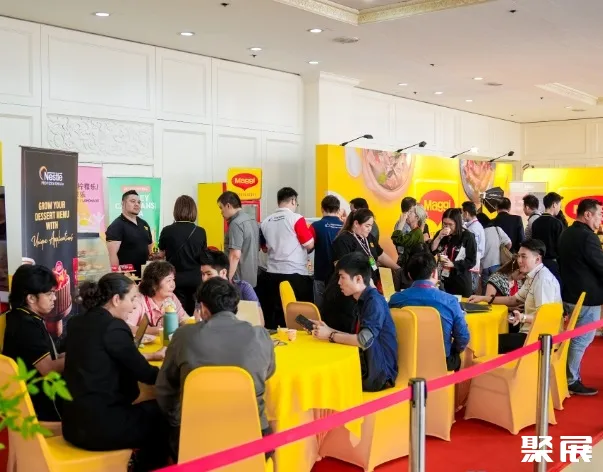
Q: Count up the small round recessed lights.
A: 10